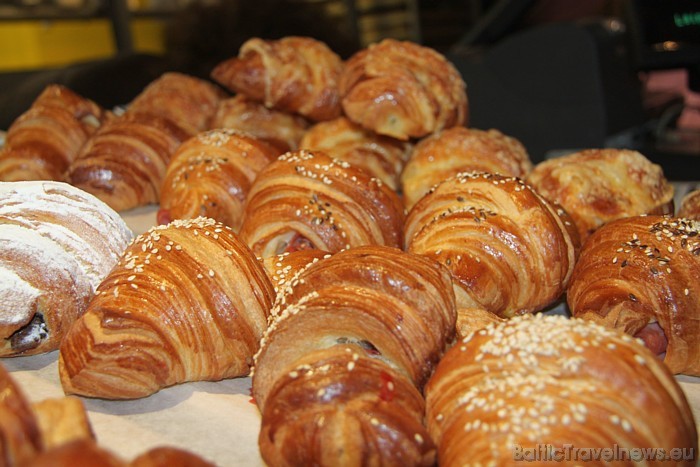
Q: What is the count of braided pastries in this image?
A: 0